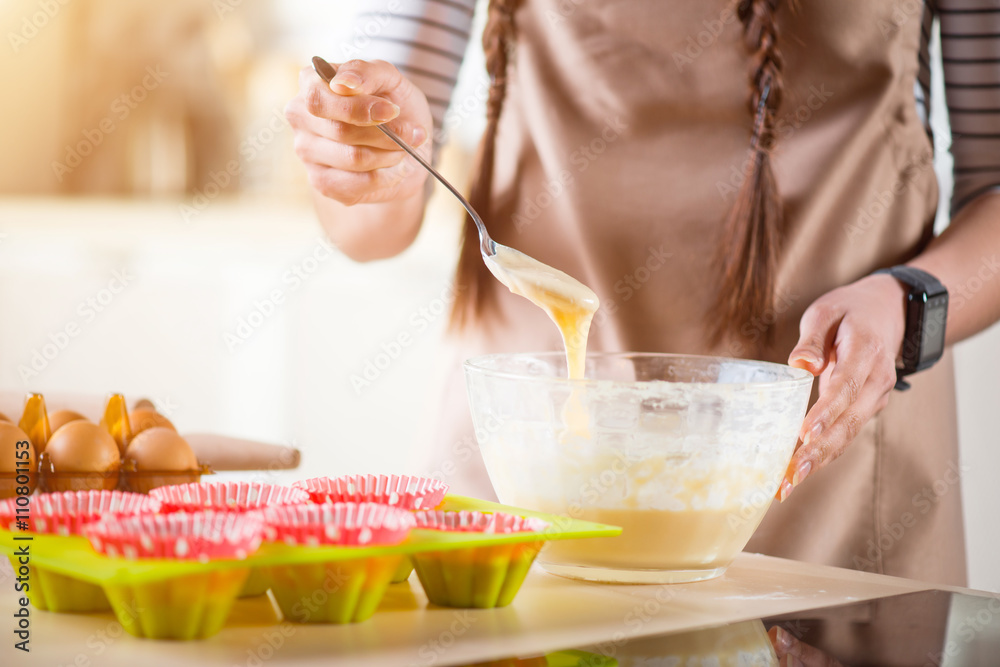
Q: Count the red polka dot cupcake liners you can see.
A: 6